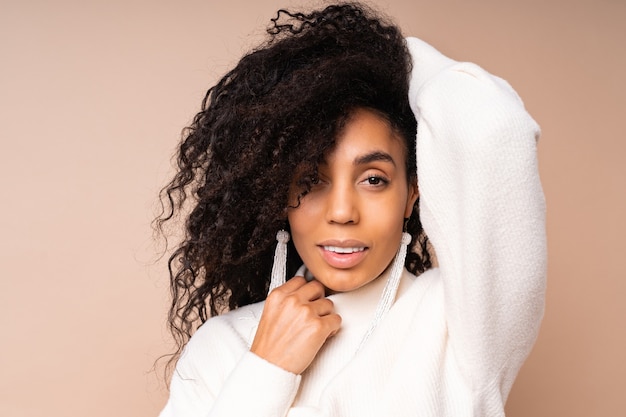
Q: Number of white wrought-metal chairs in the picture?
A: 0